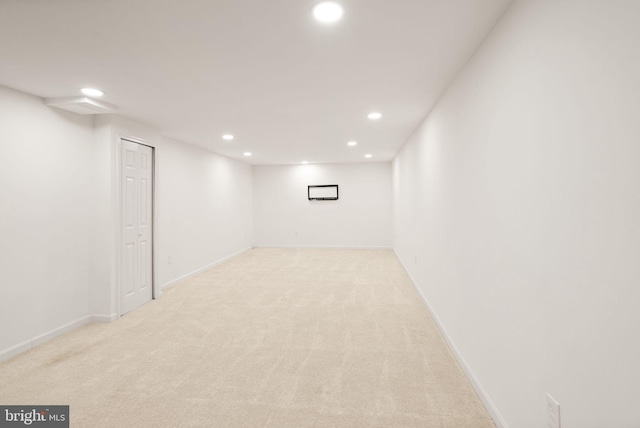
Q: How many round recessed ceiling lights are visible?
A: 8